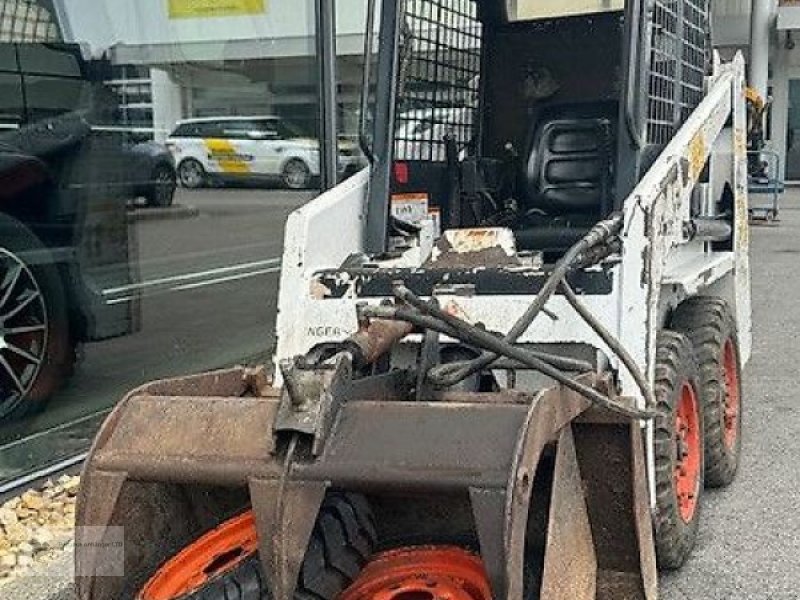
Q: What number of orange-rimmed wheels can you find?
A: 4